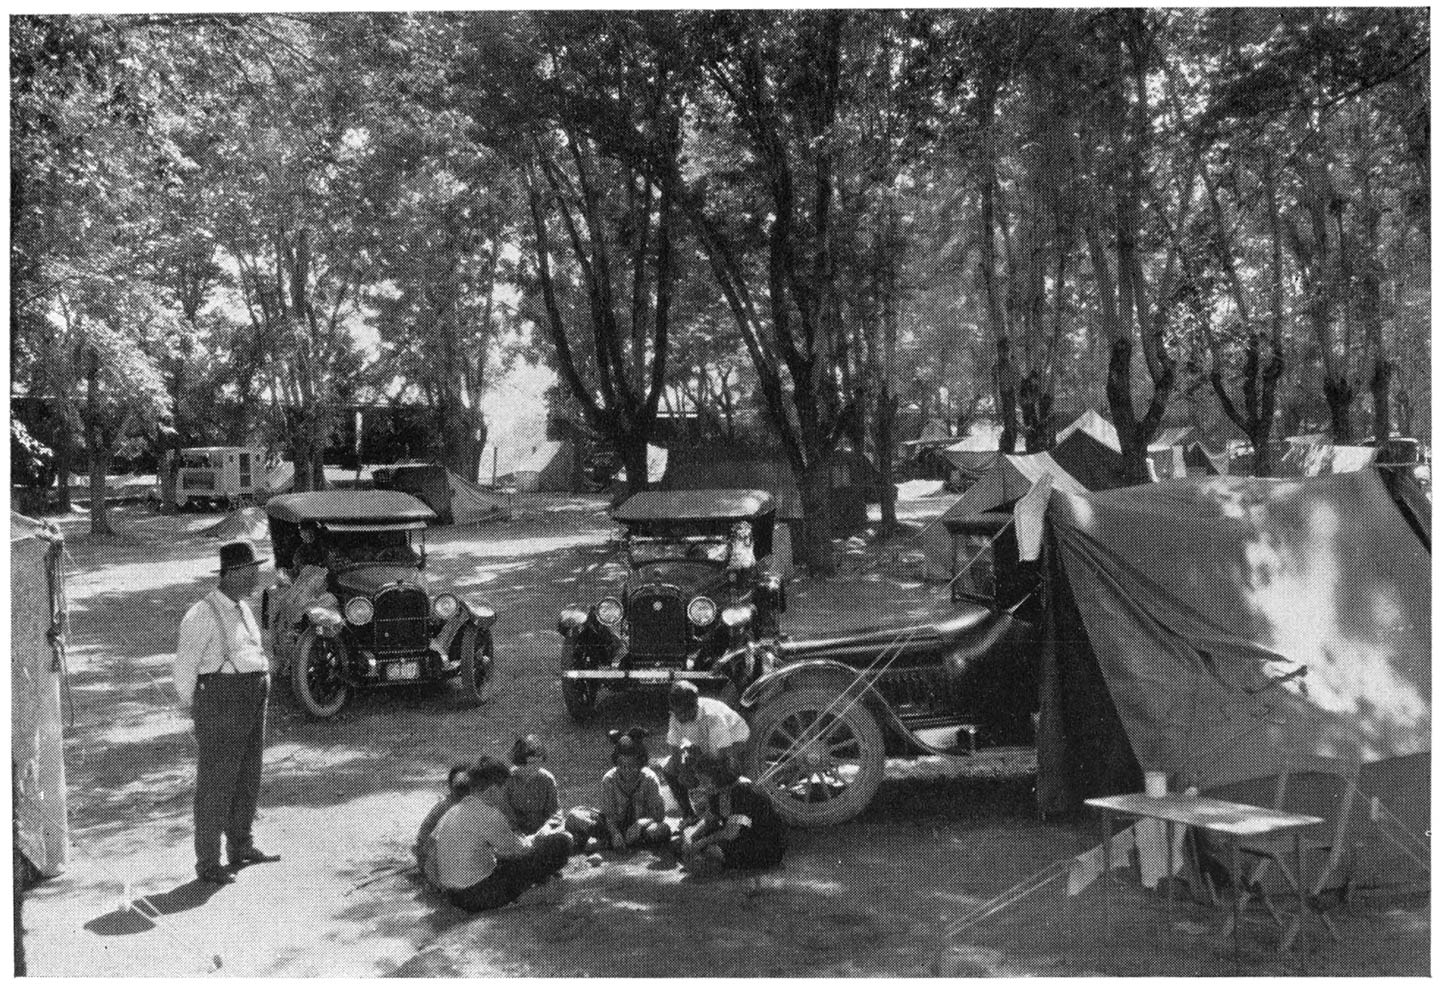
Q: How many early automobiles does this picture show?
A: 3